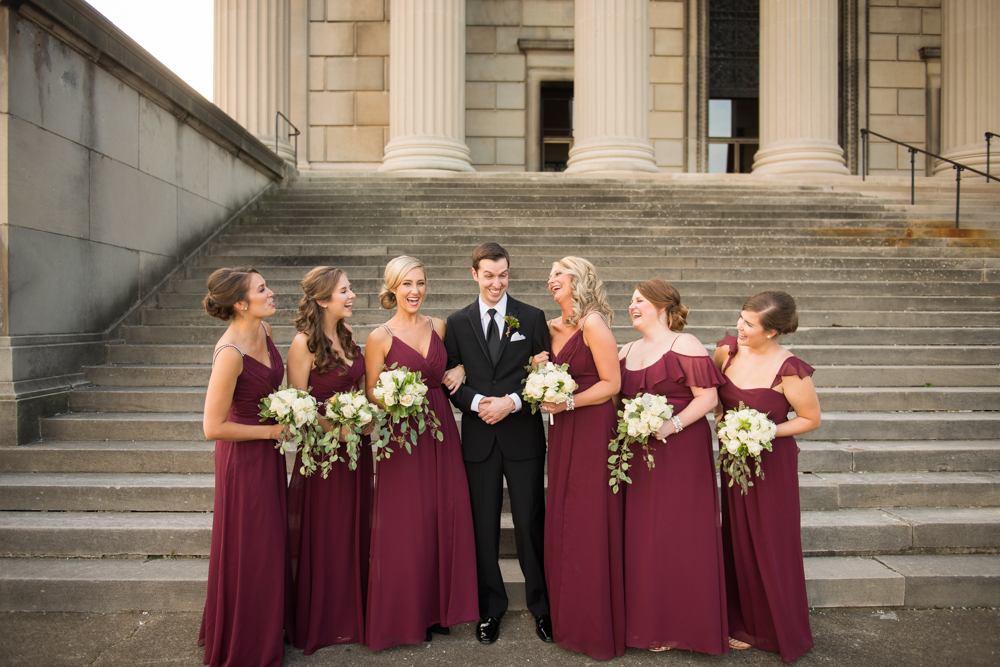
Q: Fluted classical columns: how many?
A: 5